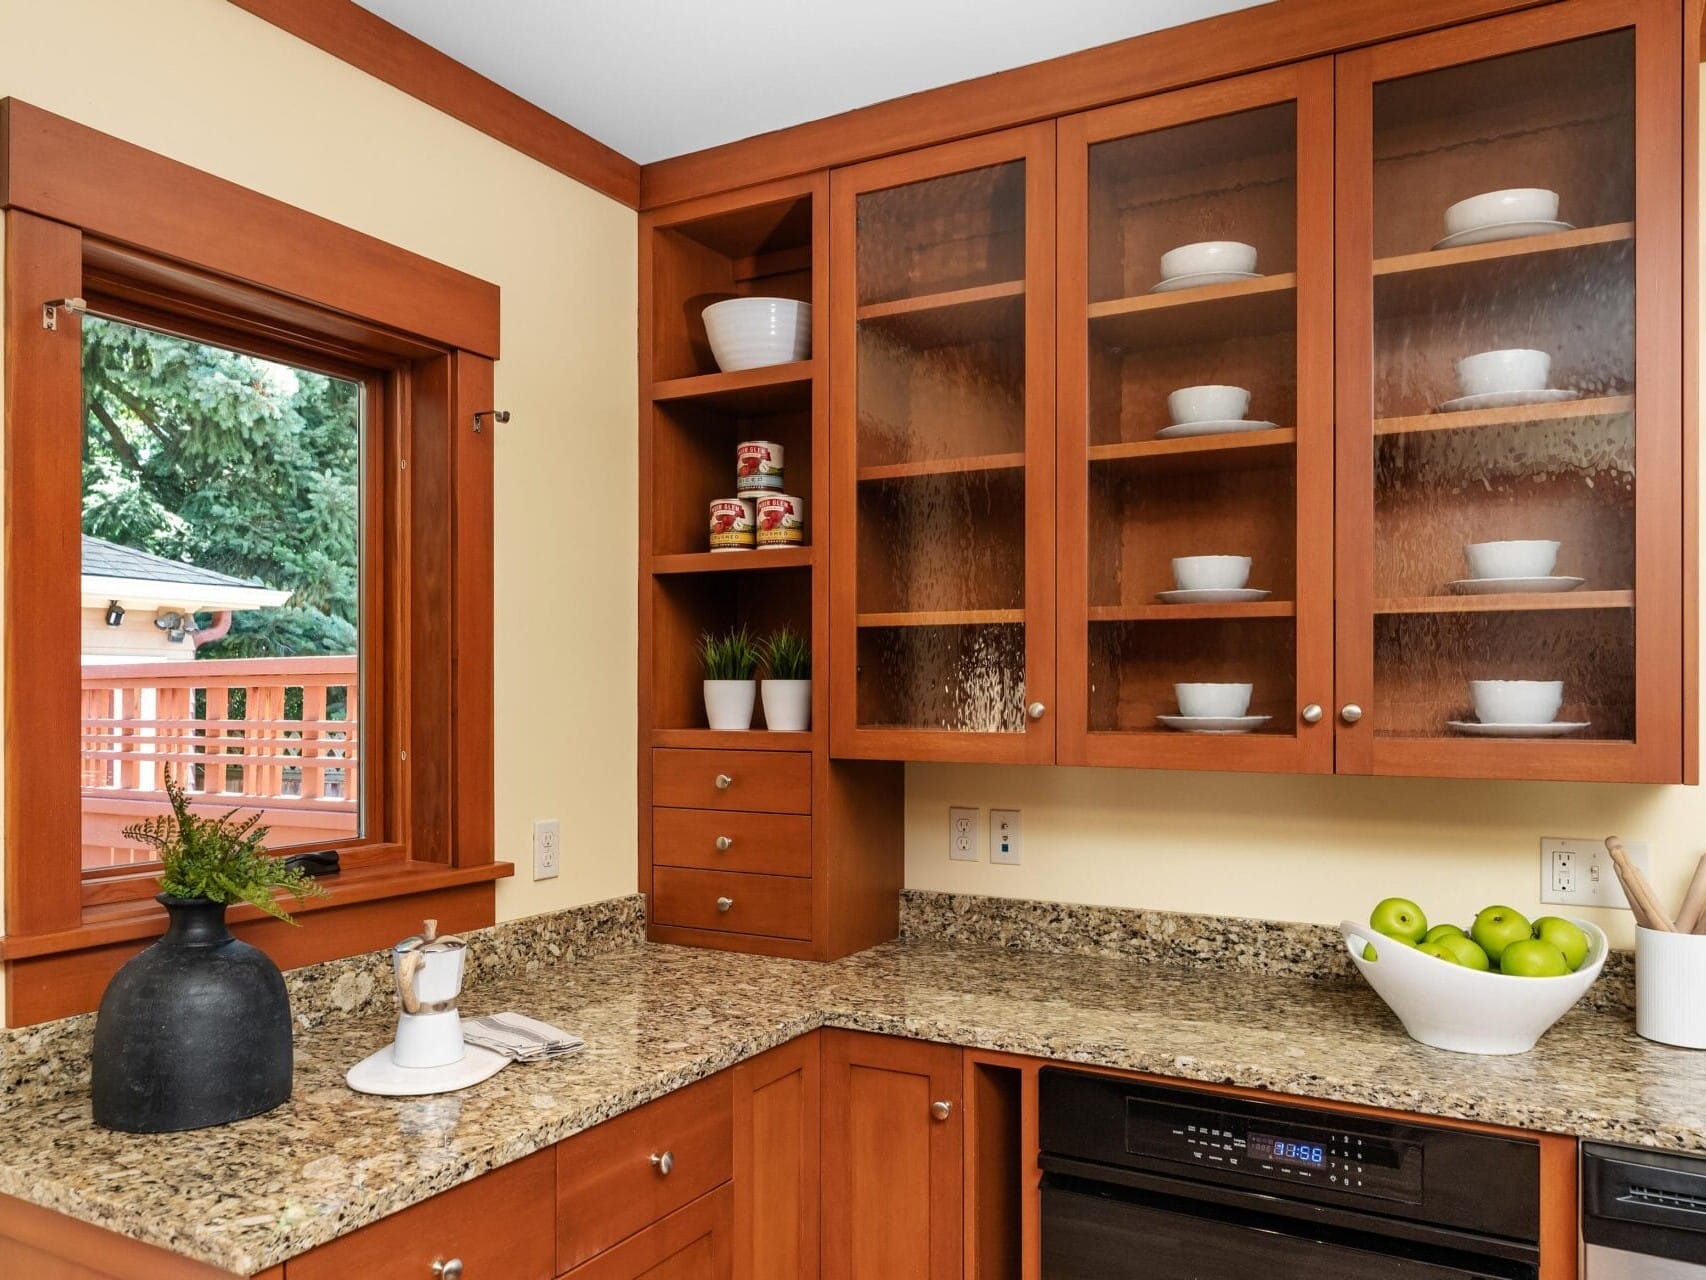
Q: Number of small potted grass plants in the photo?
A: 2